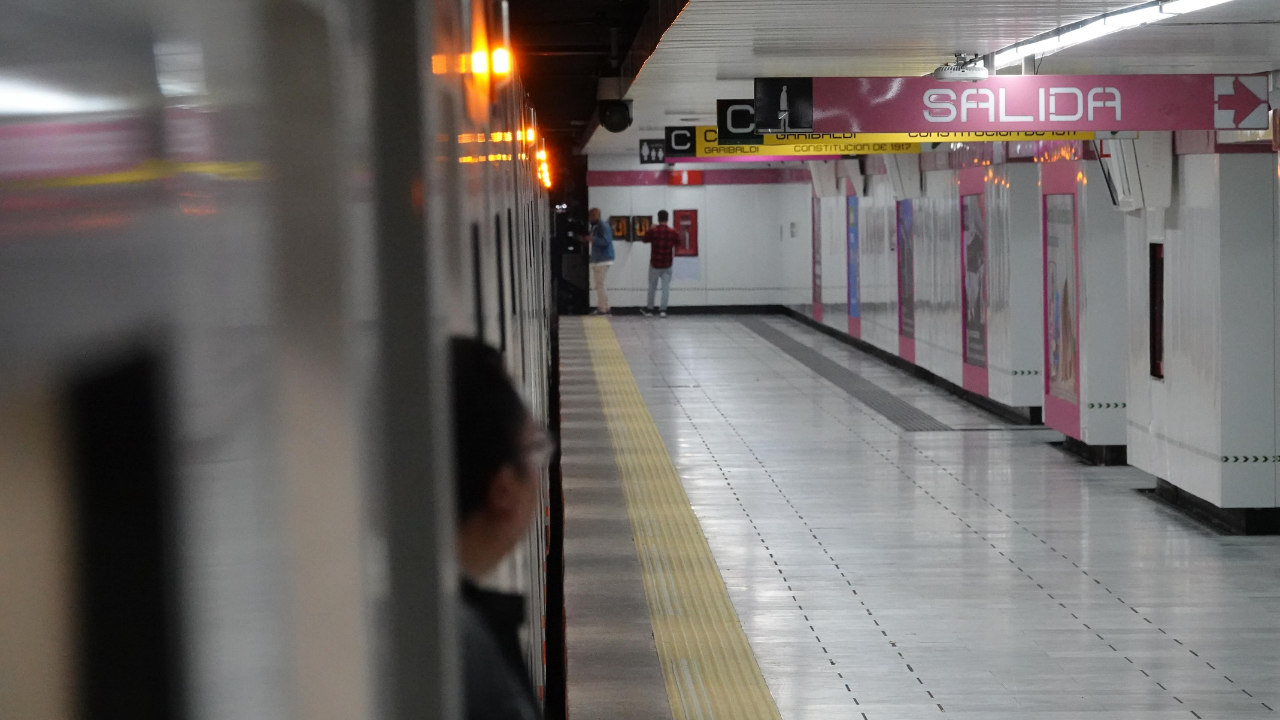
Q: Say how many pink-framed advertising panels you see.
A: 5